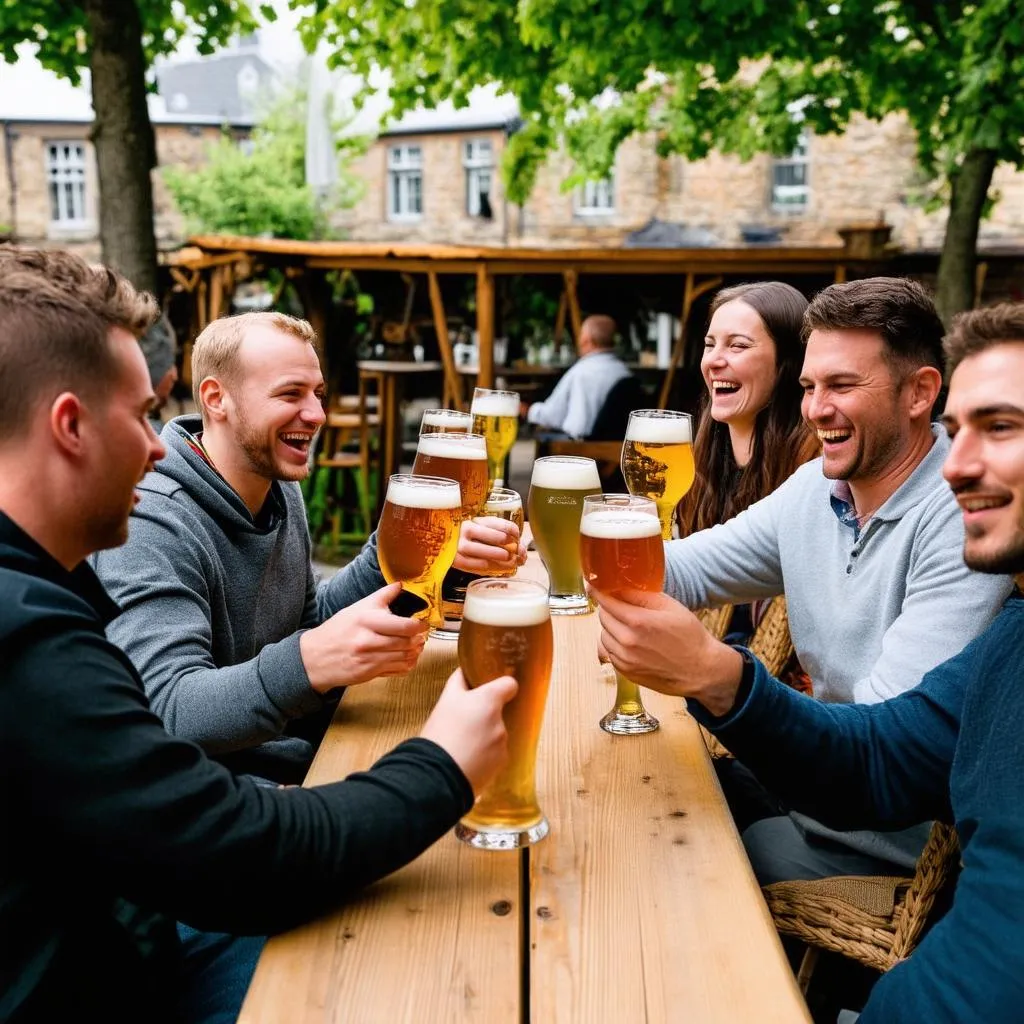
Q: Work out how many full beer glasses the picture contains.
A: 9